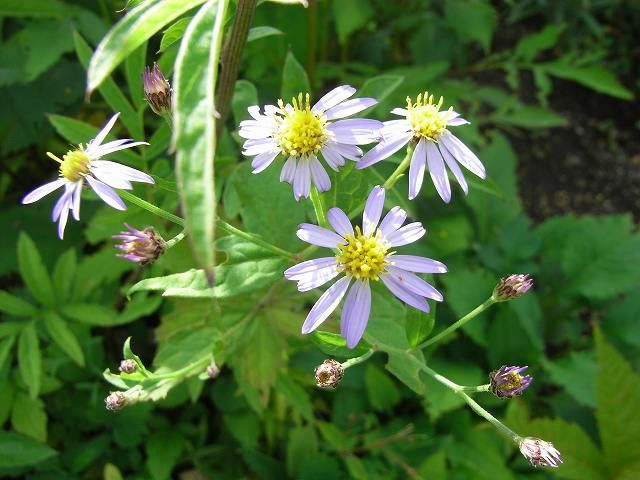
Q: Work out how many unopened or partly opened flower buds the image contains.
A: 9